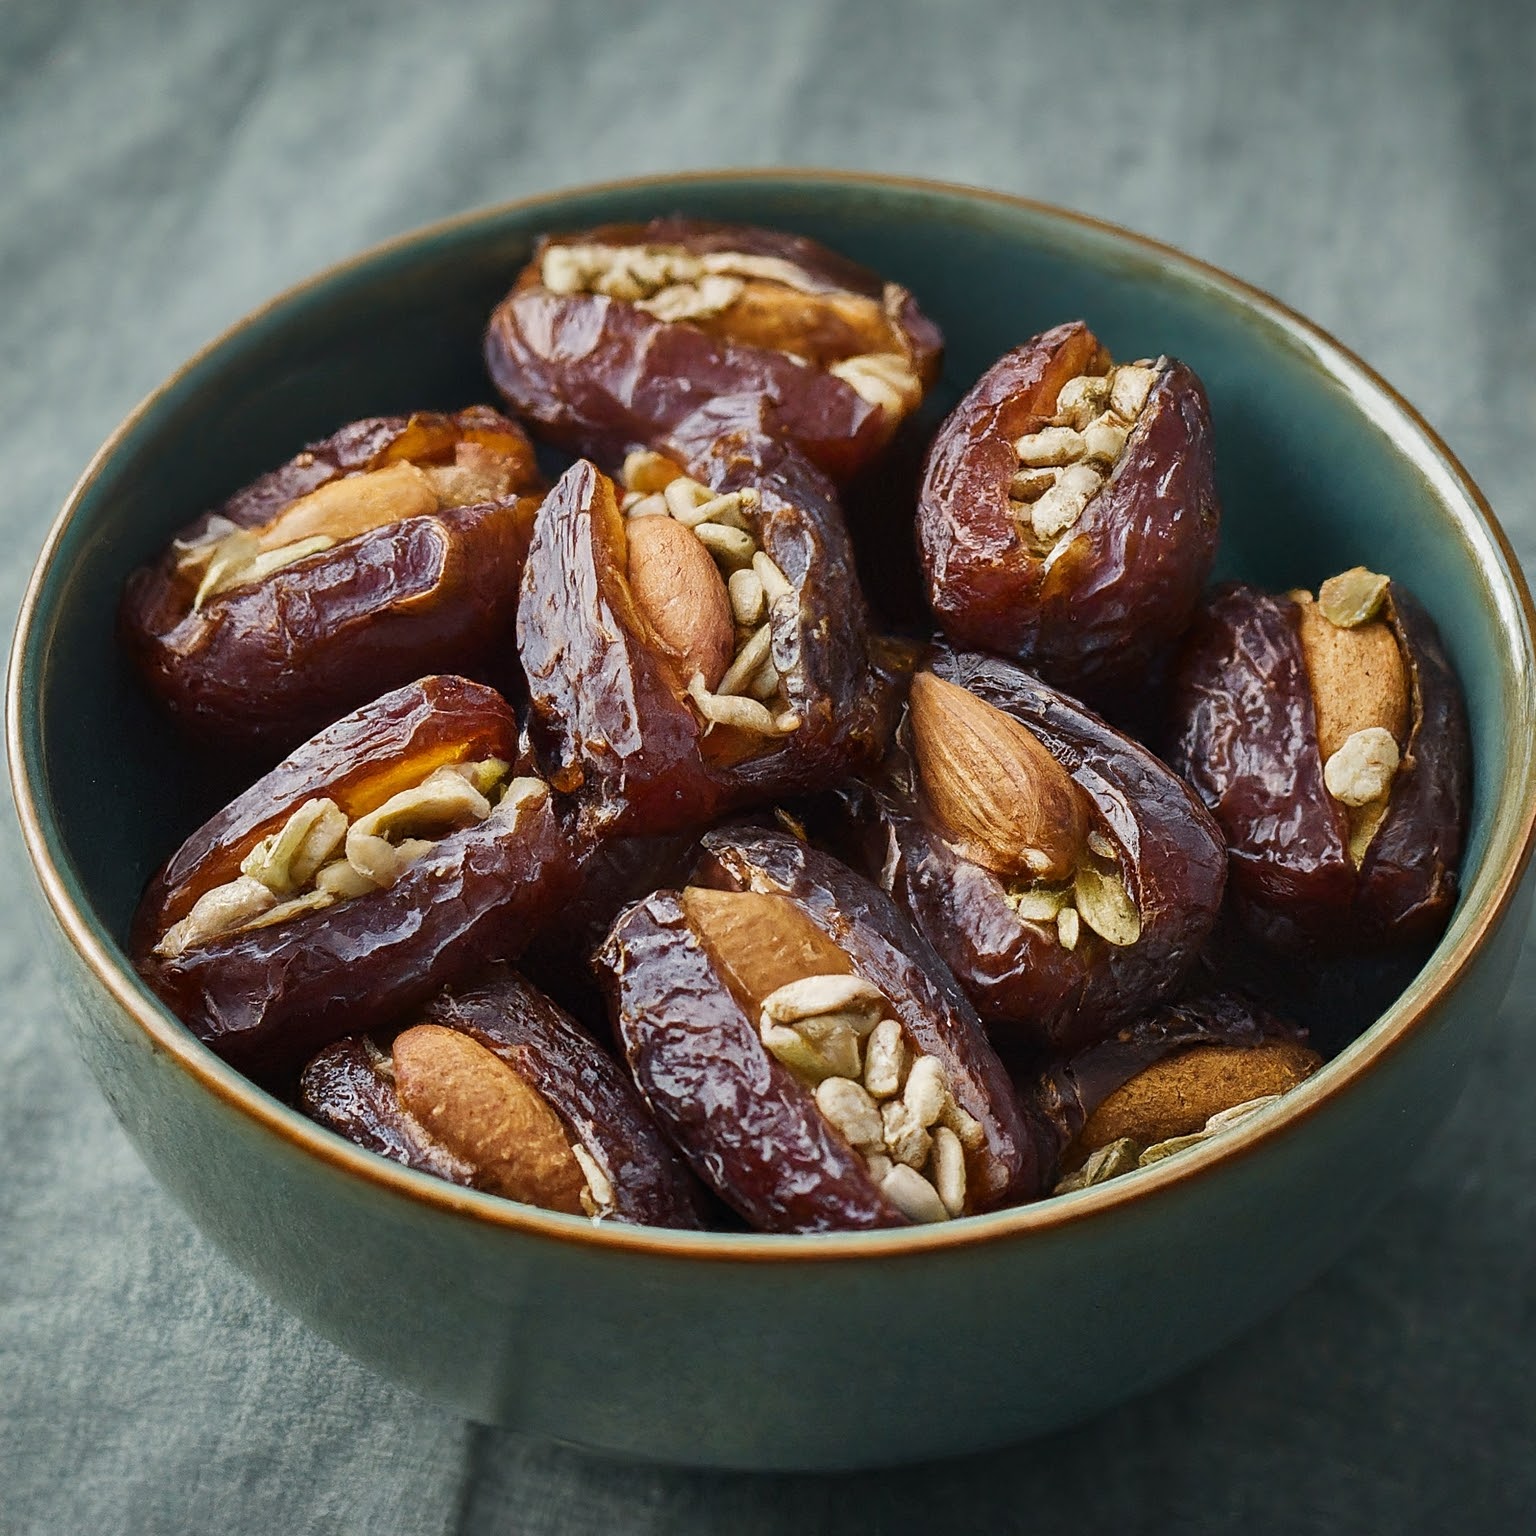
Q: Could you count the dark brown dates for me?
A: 10